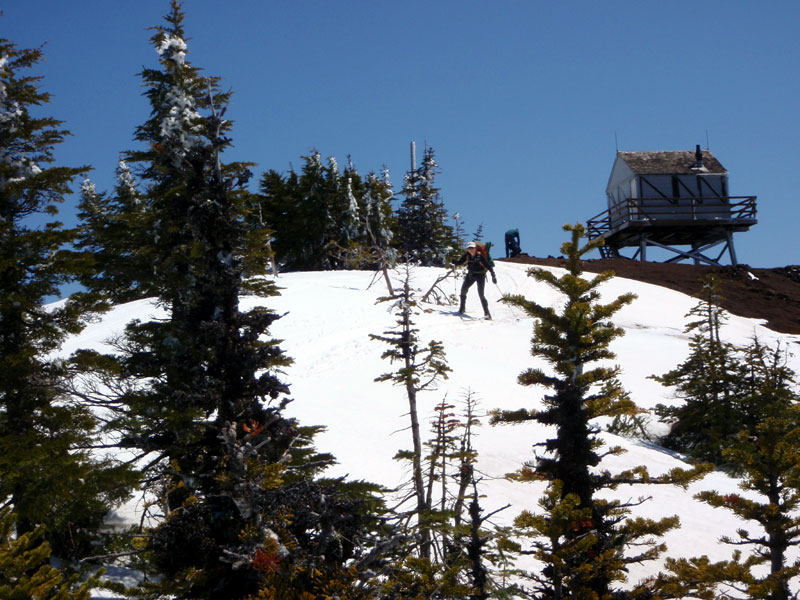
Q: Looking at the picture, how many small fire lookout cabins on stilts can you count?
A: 1